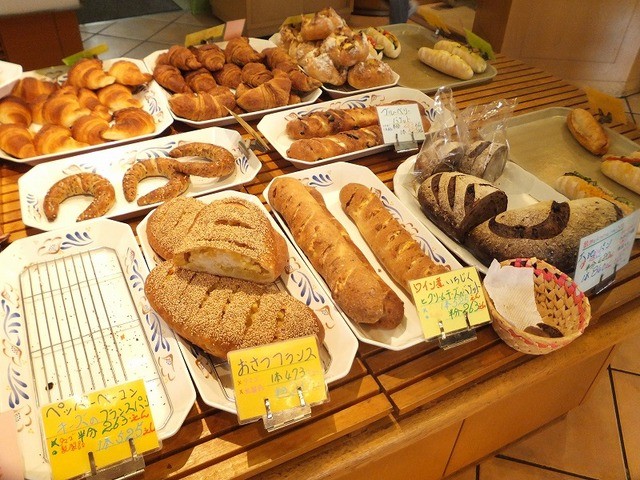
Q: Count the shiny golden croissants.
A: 12